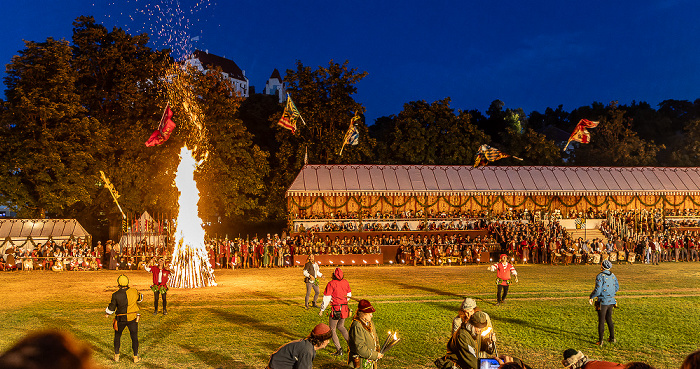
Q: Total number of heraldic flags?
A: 6